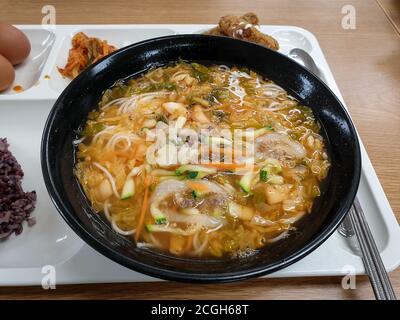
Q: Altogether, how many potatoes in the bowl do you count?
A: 0